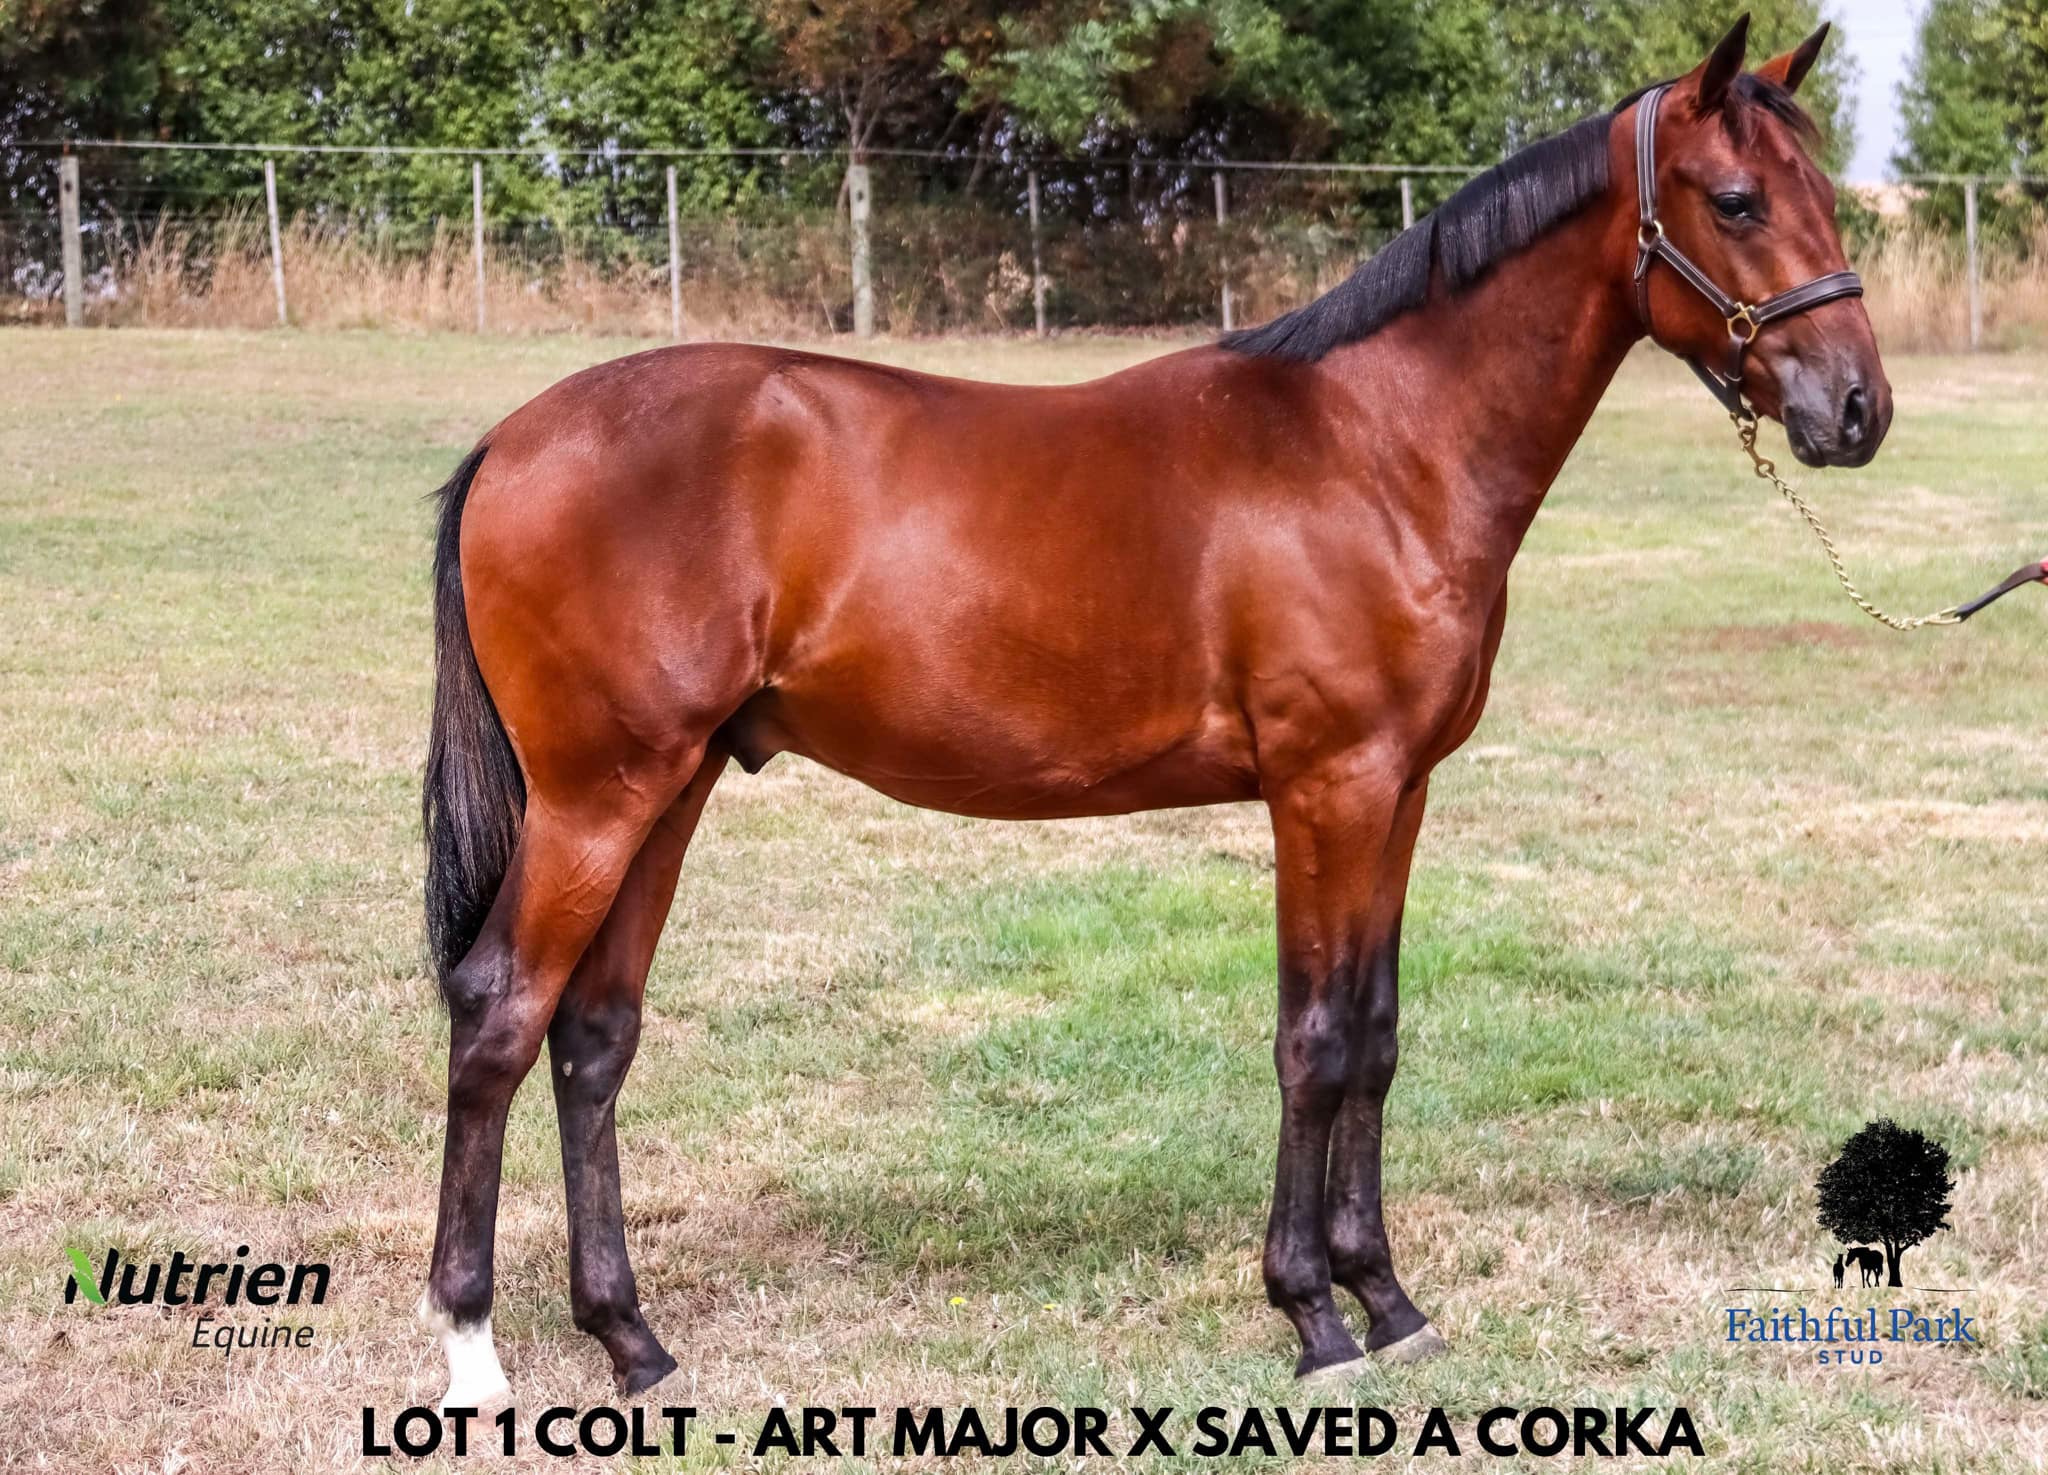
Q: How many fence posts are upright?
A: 9